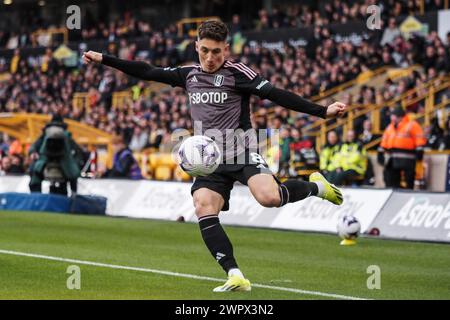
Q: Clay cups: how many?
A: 0